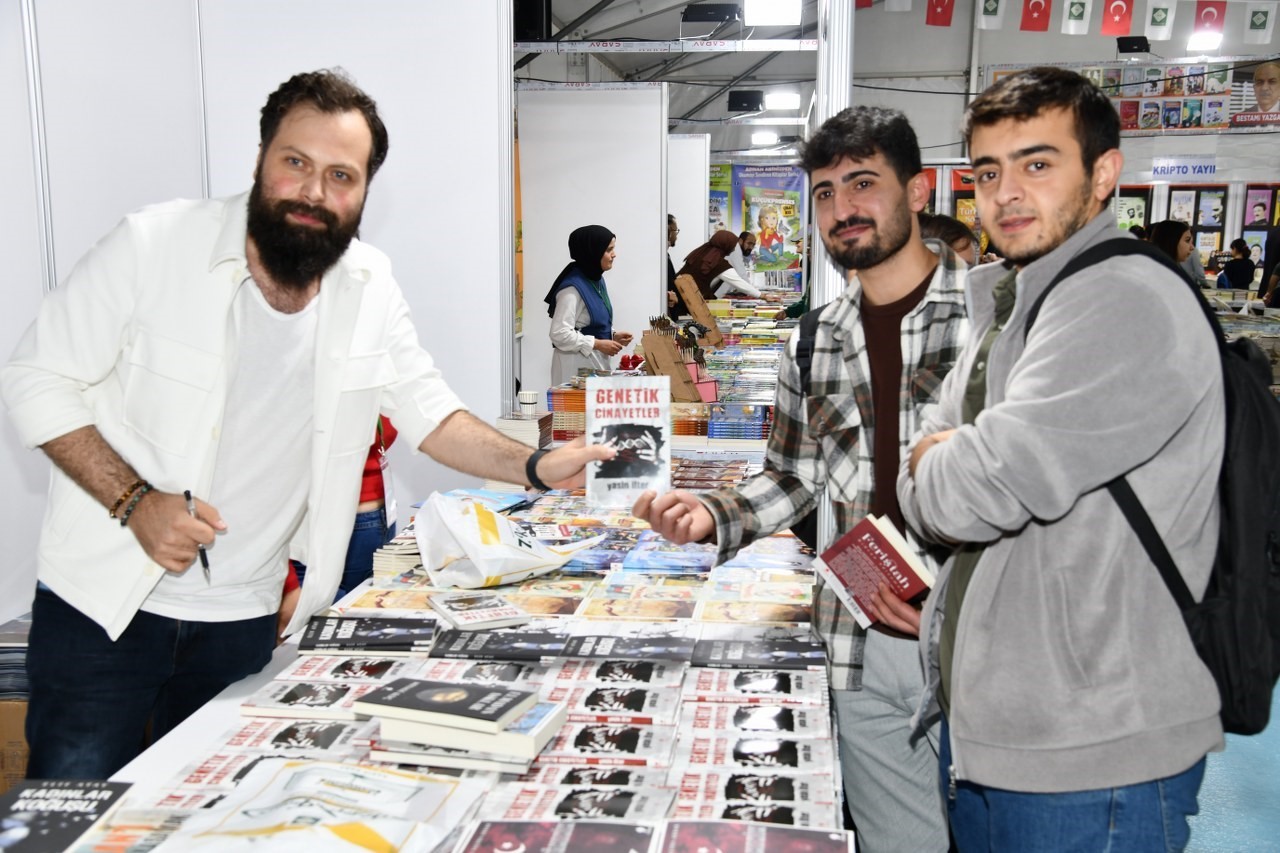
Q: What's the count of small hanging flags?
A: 10